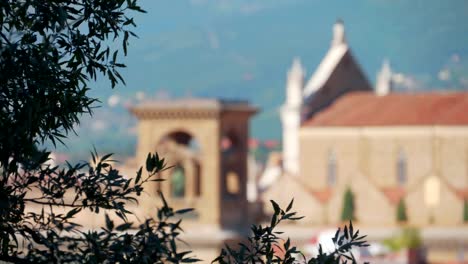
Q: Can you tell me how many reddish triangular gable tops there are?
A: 3